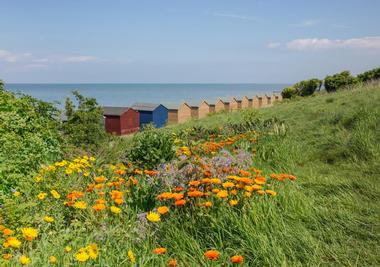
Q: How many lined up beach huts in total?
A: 11